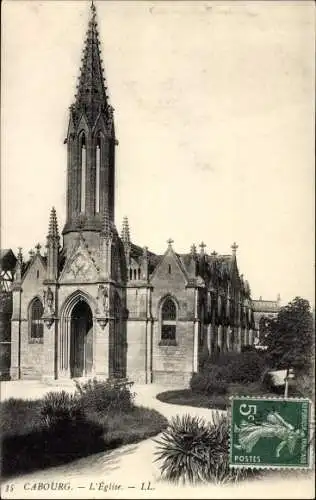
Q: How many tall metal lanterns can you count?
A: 0